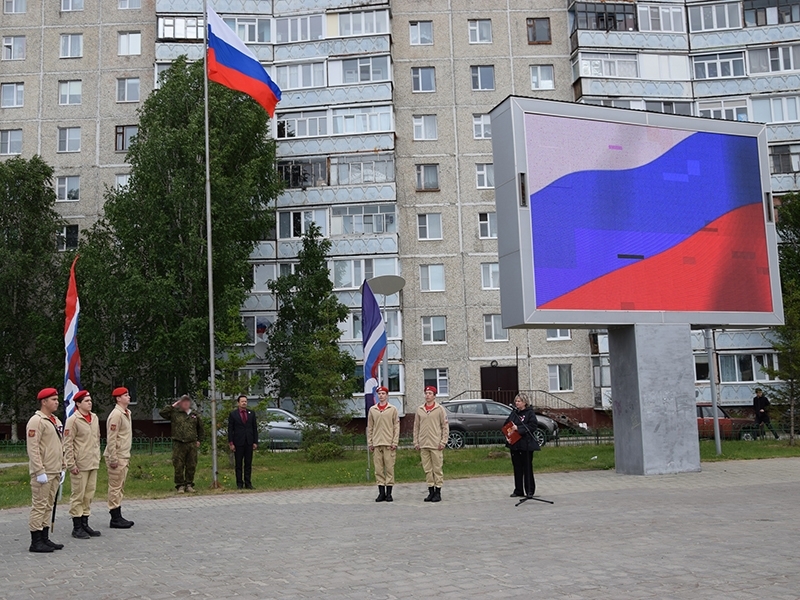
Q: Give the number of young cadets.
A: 5